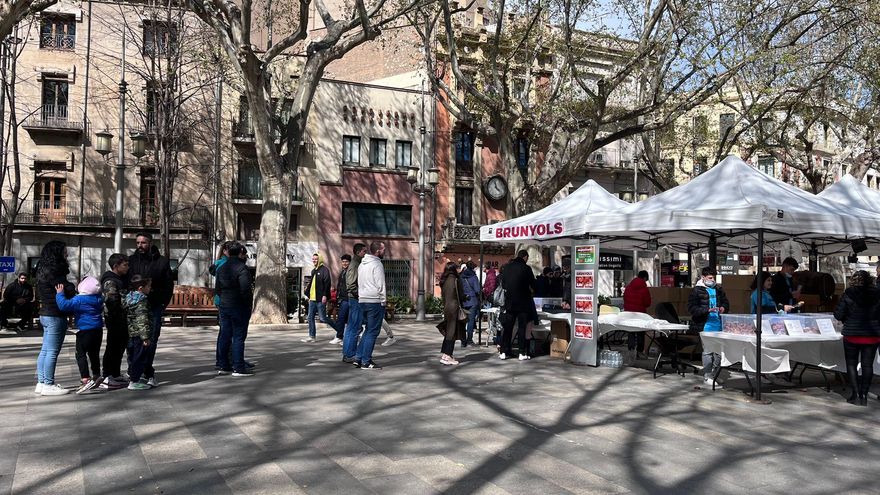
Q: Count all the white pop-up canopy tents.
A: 3